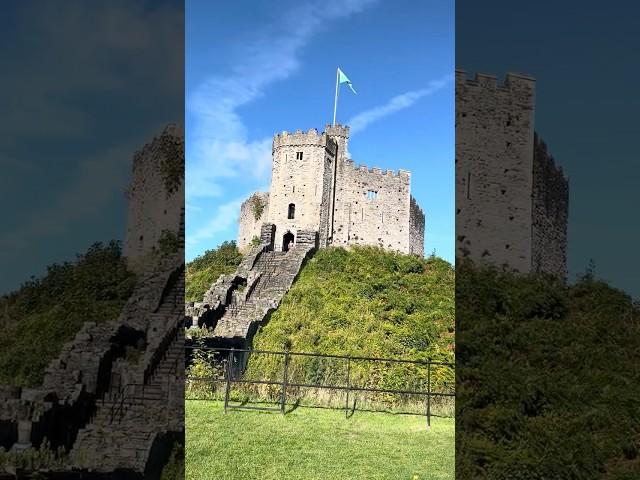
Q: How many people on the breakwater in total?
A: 0